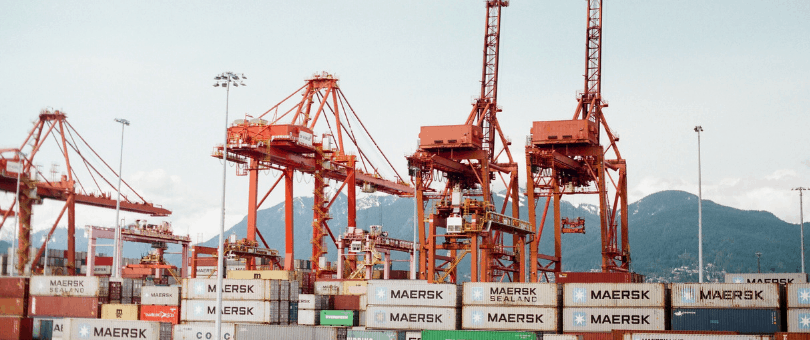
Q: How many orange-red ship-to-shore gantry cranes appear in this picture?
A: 4